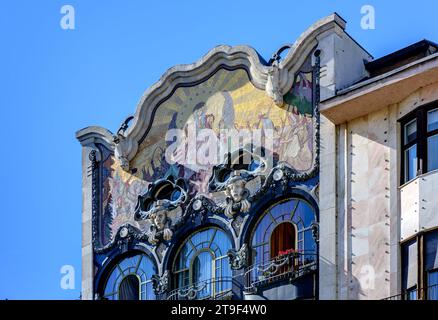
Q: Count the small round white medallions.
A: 3